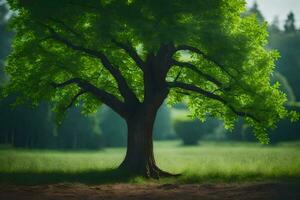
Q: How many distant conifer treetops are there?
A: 3